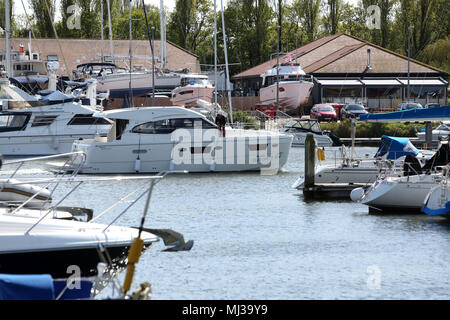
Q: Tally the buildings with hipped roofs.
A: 2